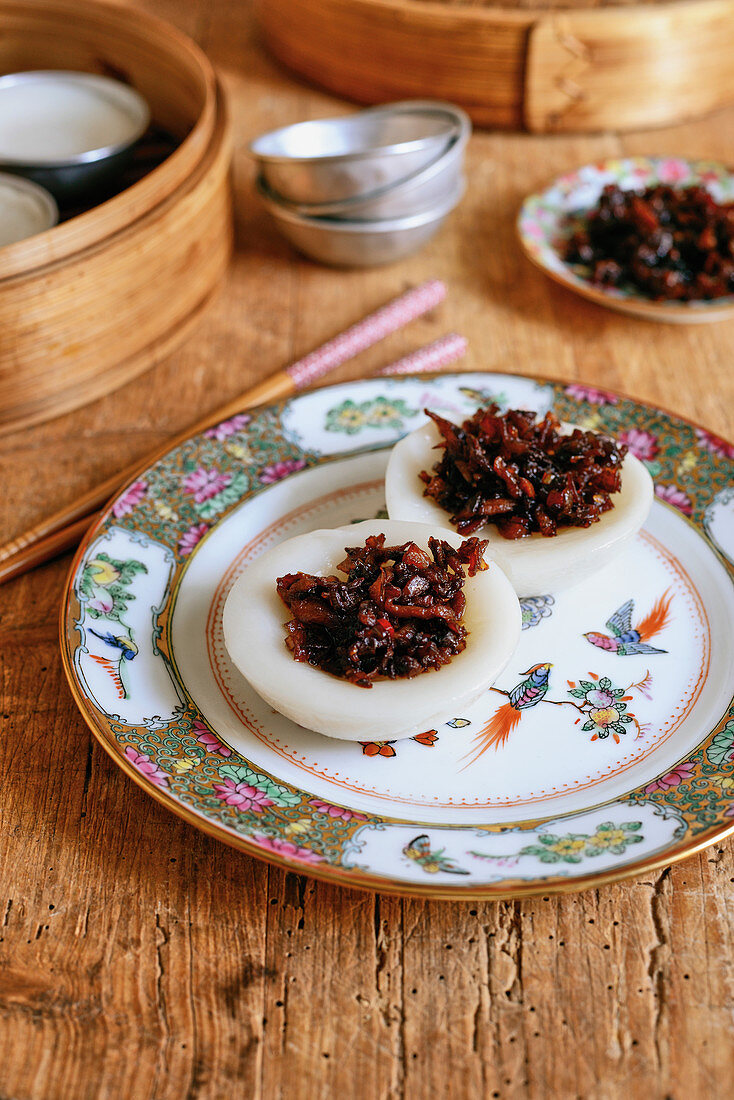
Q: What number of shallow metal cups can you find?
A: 5